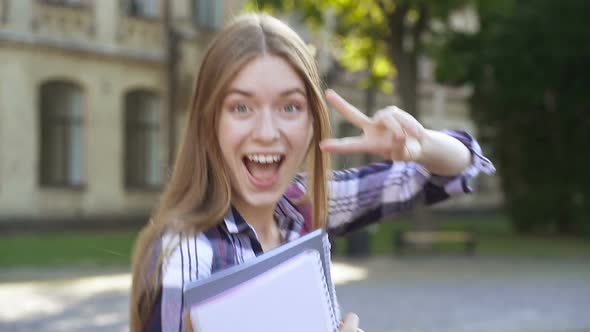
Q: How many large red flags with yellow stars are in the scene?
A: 0